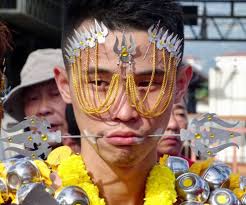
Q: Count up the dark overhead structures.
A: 2